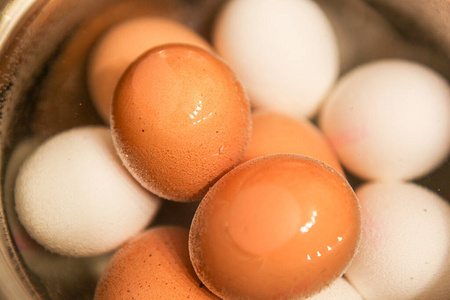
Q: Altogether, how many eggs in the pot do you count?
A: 10